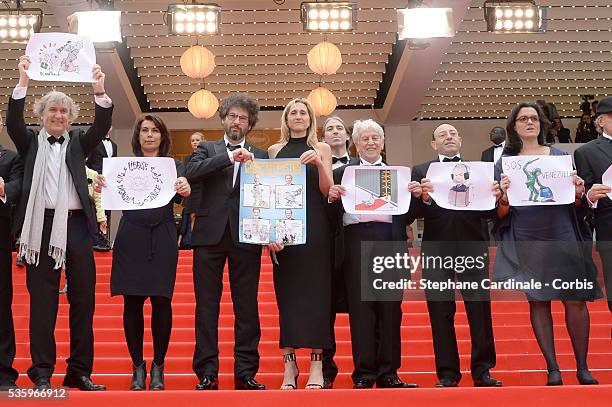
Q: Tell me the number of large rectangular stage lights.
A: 6